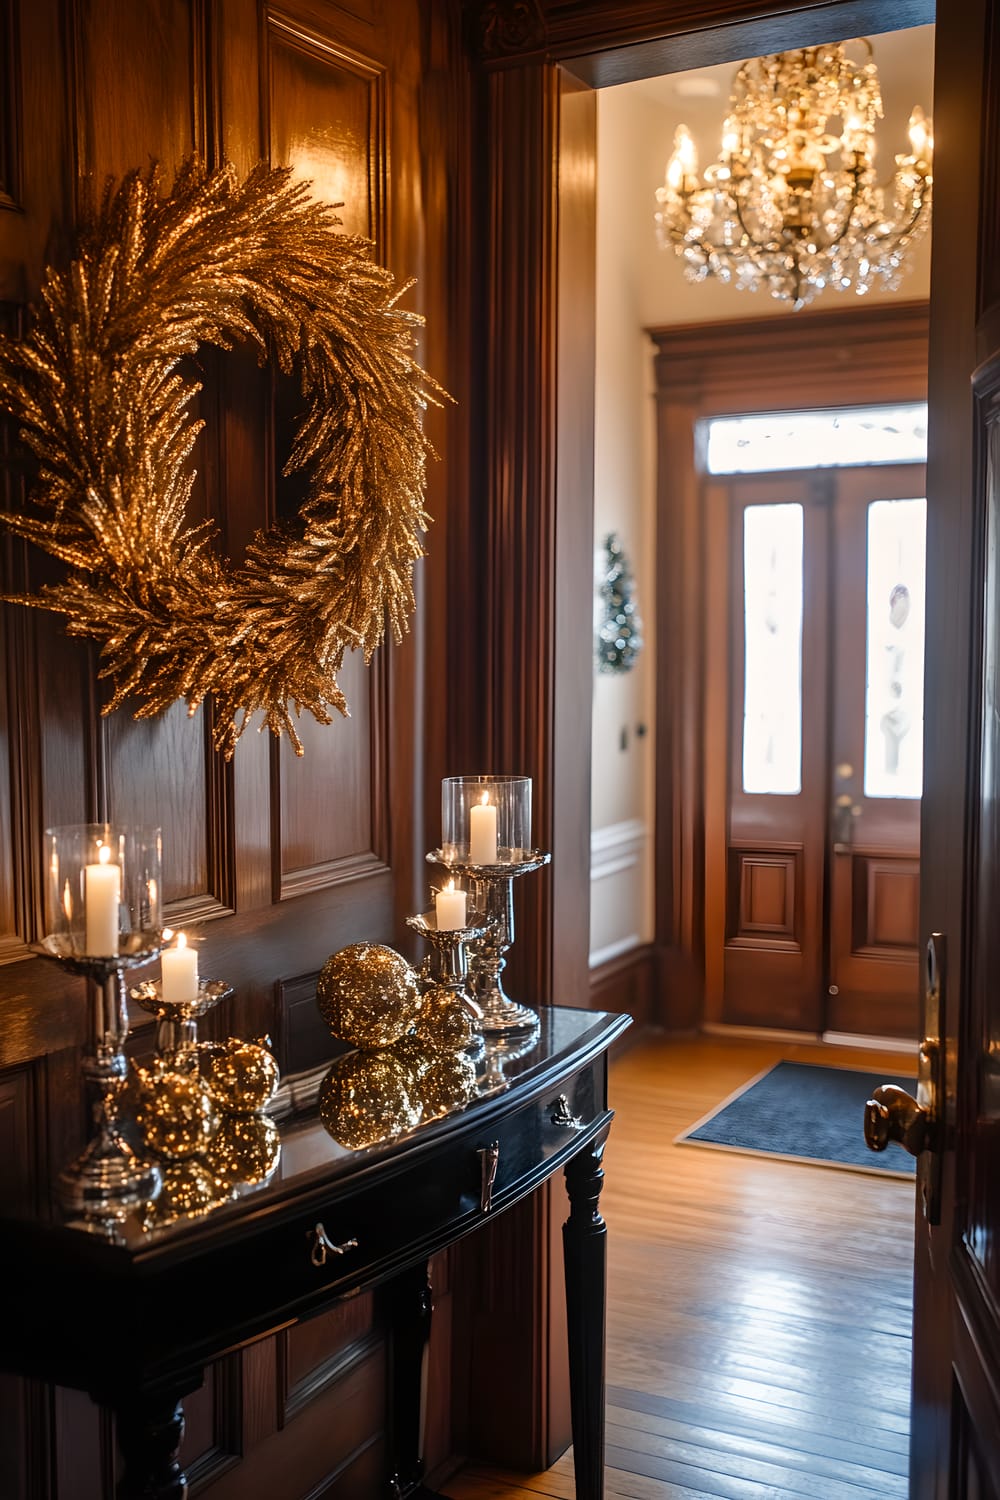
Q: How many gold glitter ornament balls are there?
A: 4